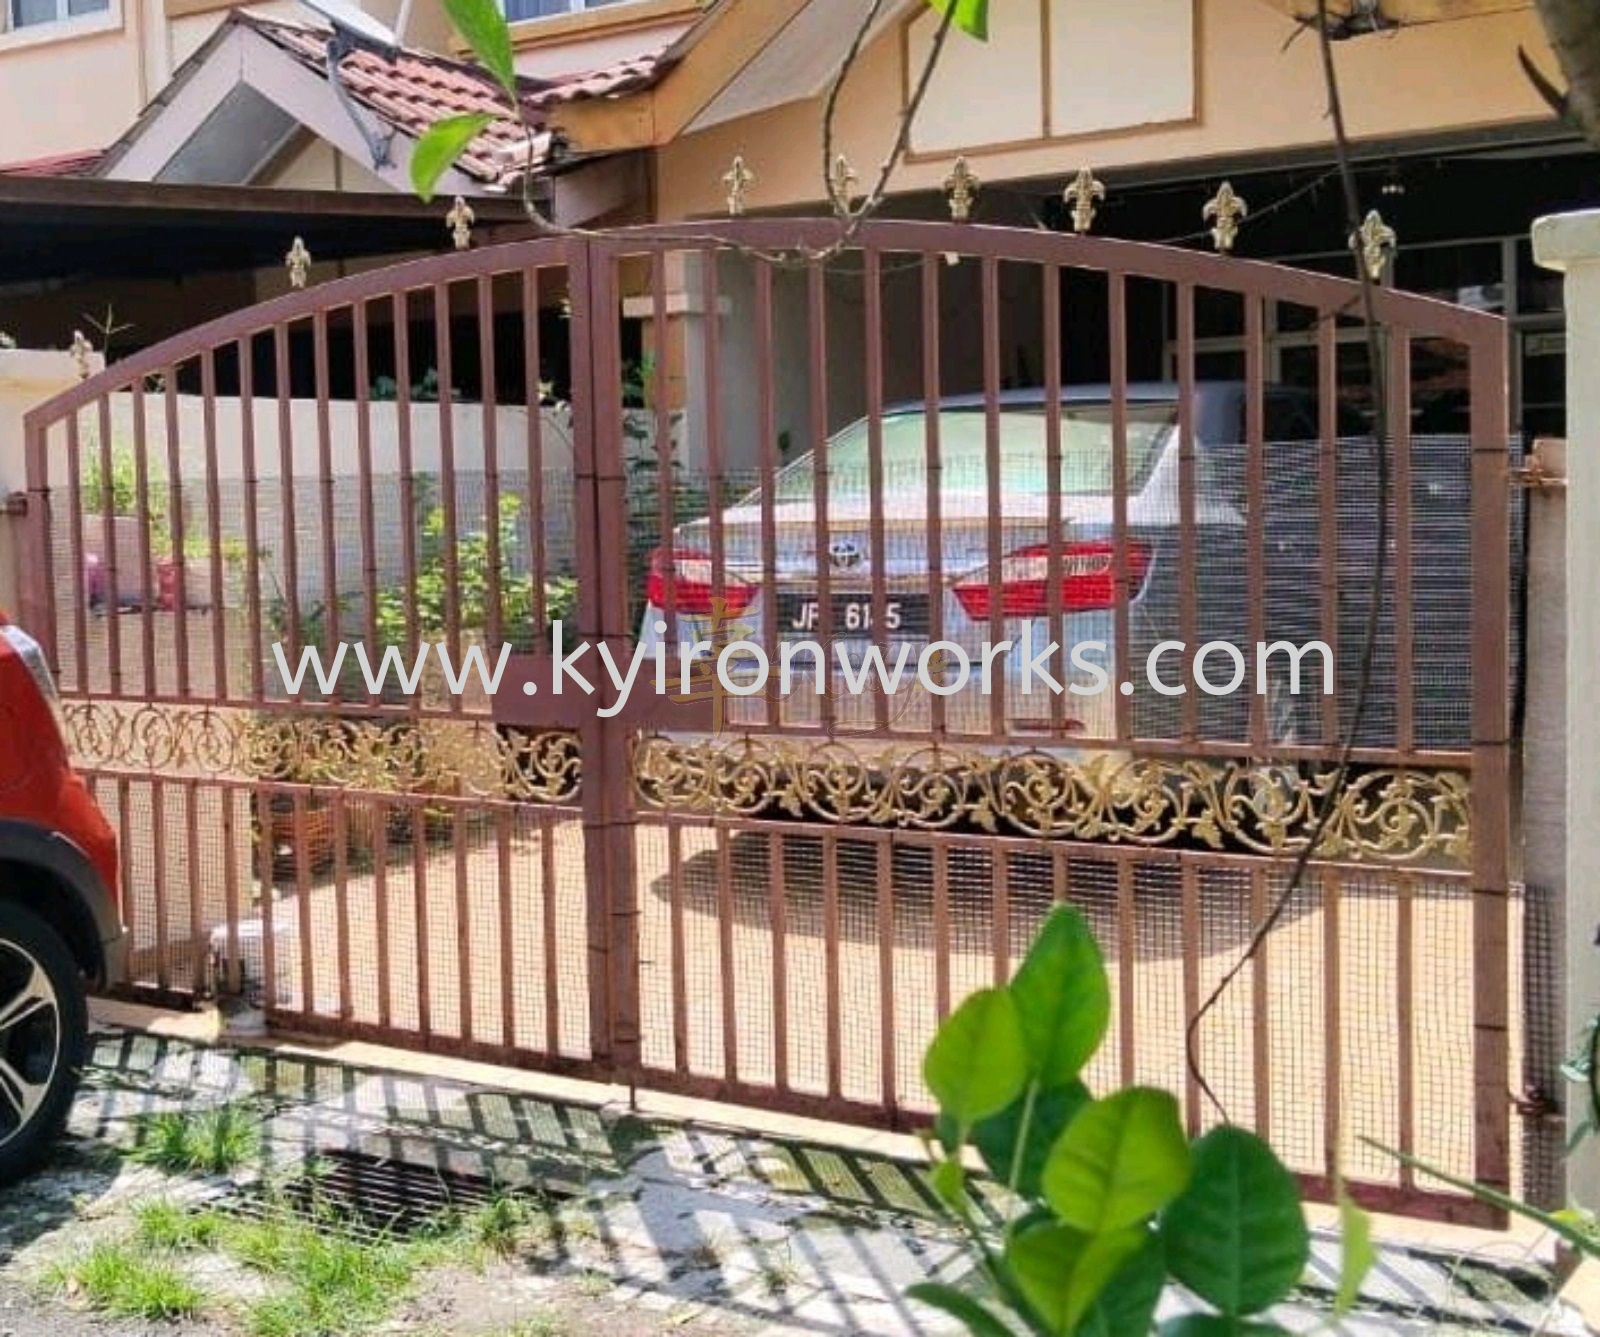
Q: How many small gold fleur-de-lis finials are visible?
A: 9